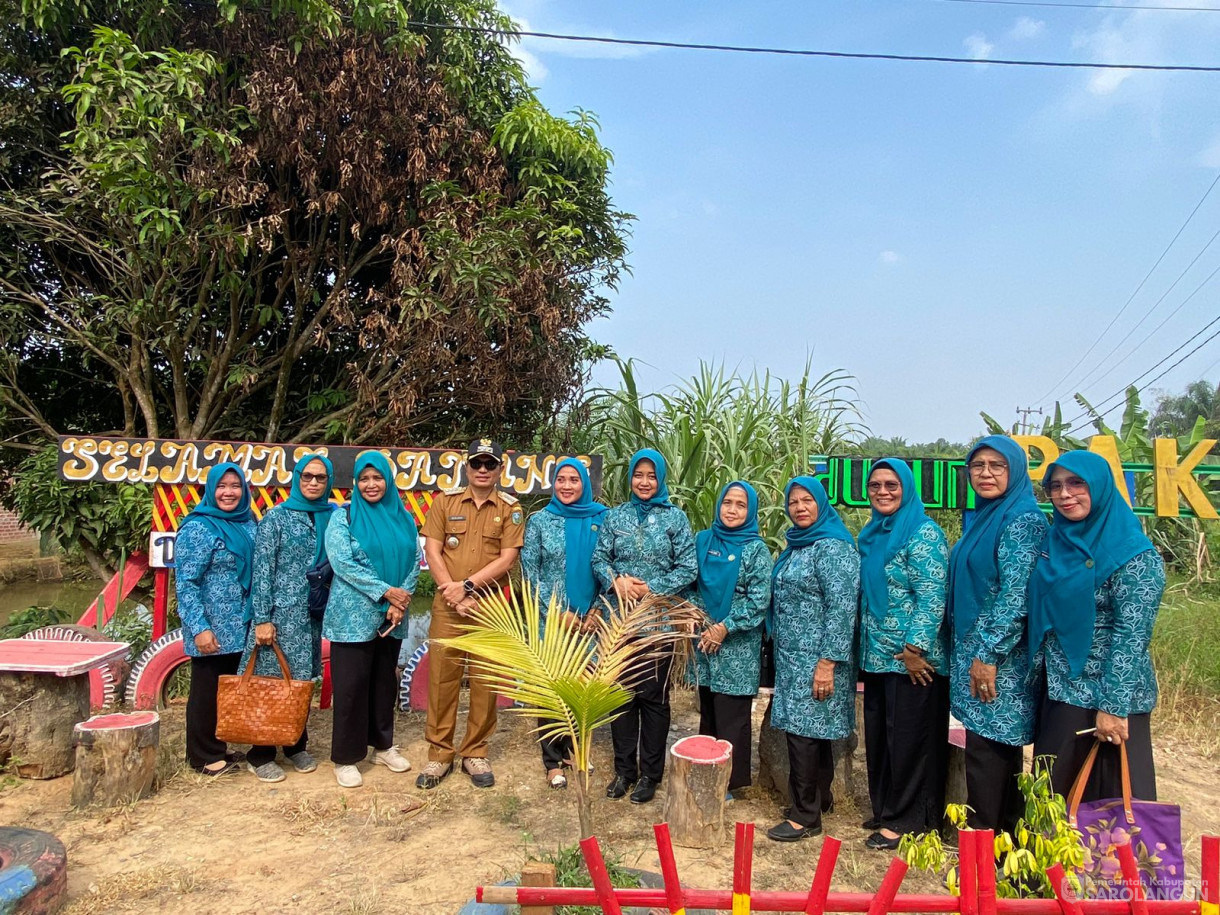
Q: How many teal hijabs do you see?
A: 10